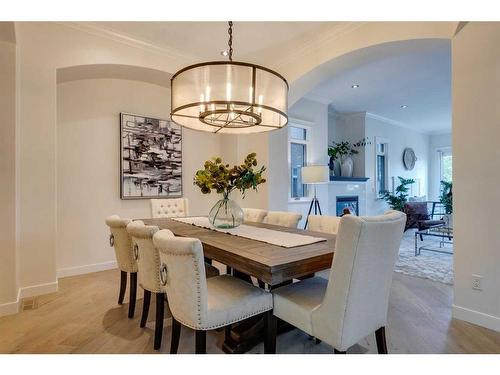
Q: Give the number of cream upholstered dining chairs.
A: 8